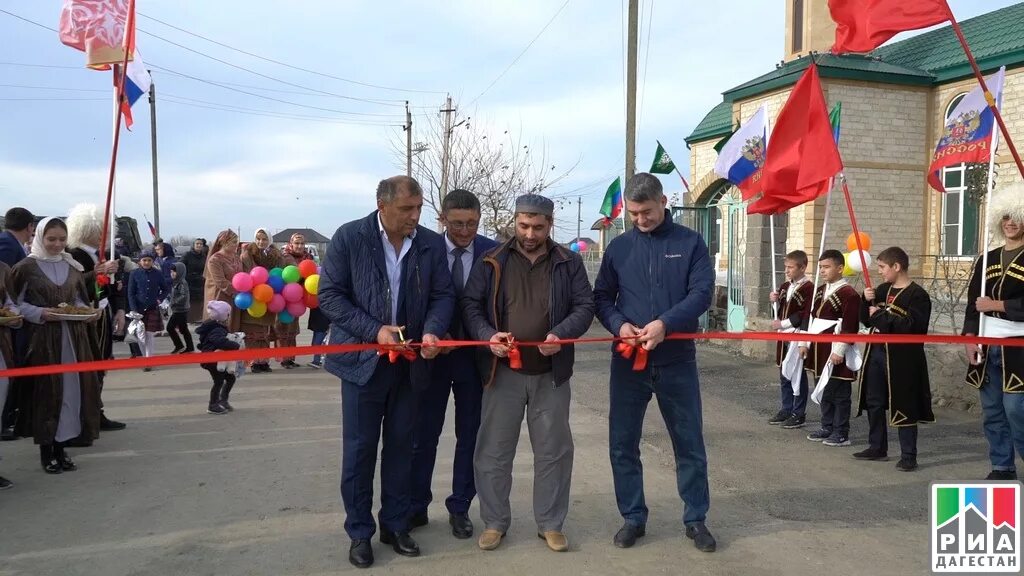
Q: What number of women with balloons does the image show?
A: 3